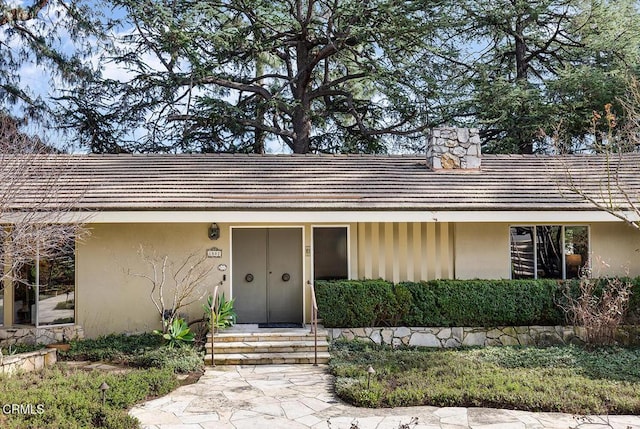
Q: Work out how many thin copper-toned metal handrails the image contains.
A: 2